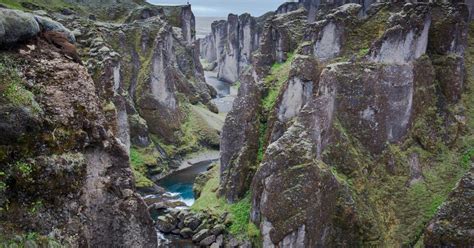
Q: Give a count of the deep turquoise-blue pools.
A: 1